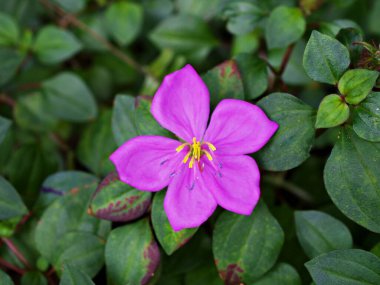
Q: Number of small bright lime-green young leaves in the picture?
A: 2